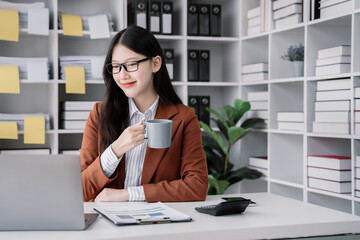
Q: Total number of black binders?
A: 11